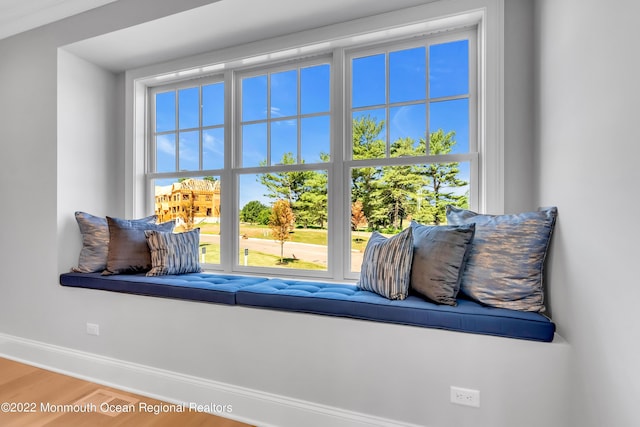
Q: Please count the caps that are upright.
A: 0